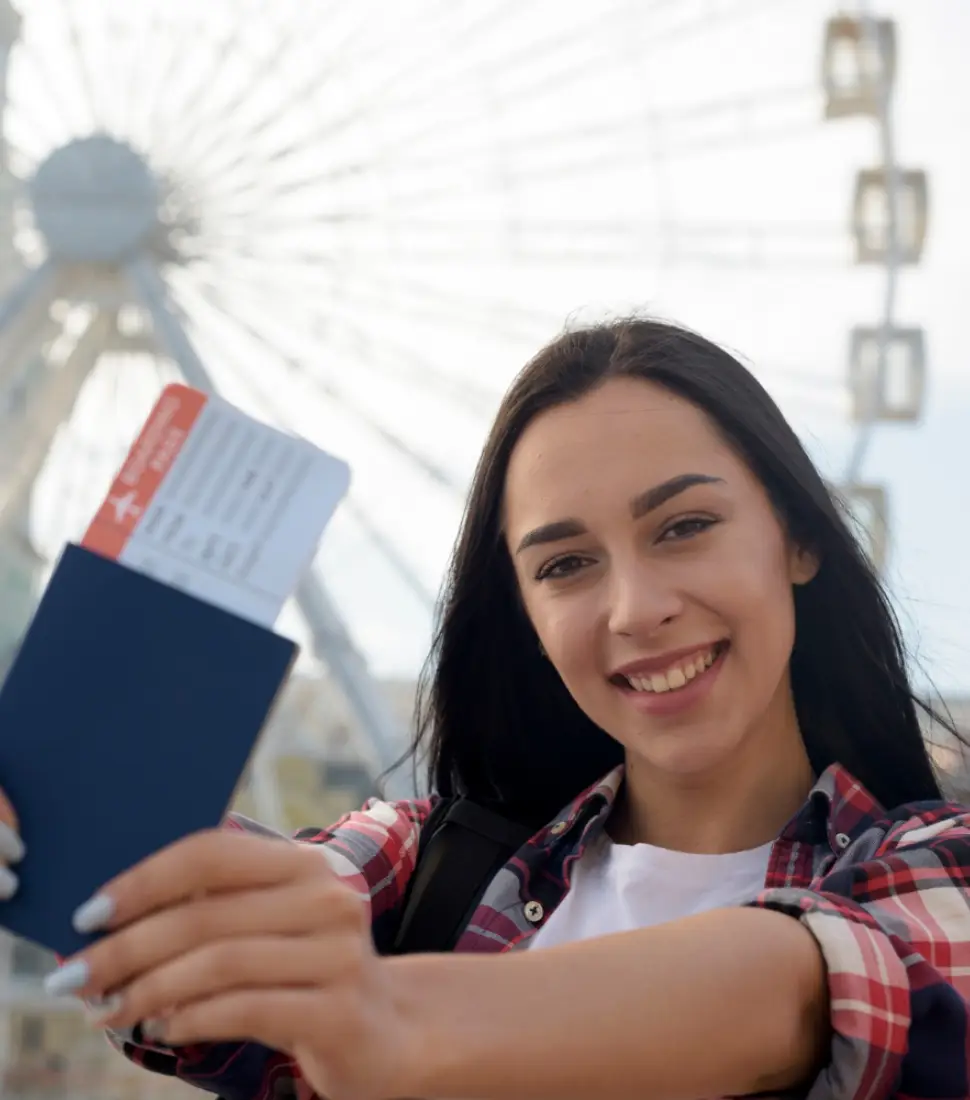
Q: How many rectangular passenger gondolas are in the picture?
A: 4